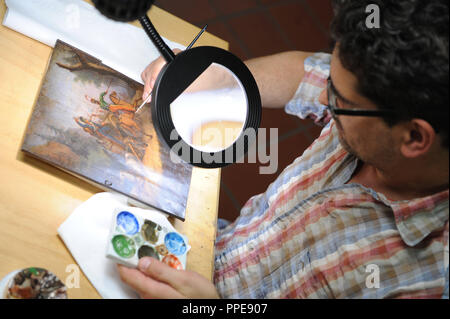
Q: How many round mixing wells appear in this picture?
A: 6